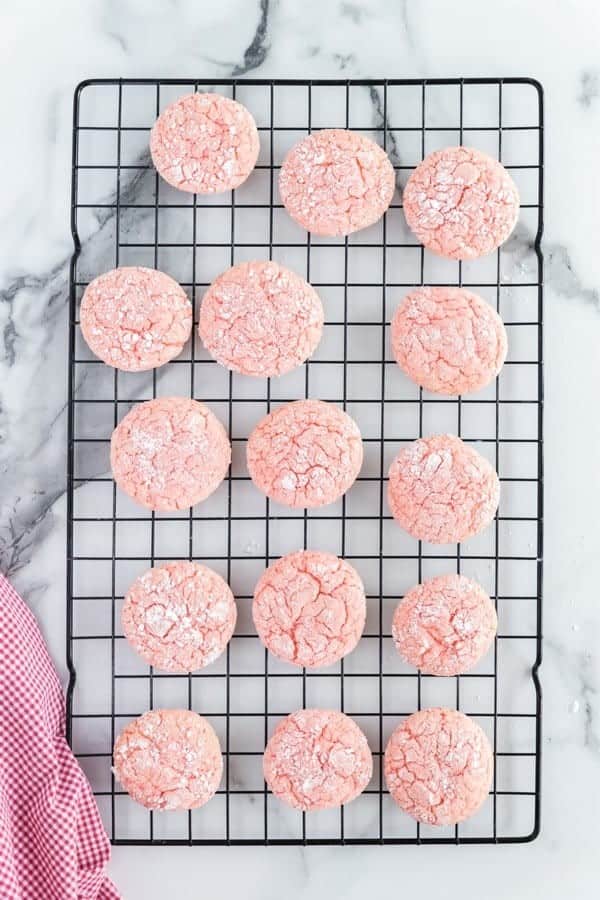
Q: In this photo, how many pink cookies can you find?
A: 15